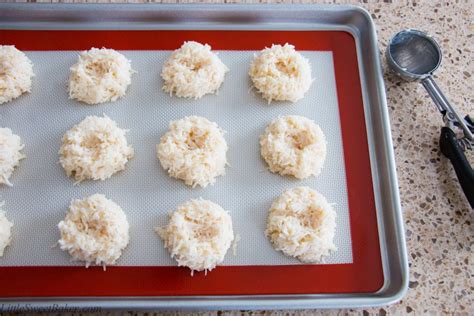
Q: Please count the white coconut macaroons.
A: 12